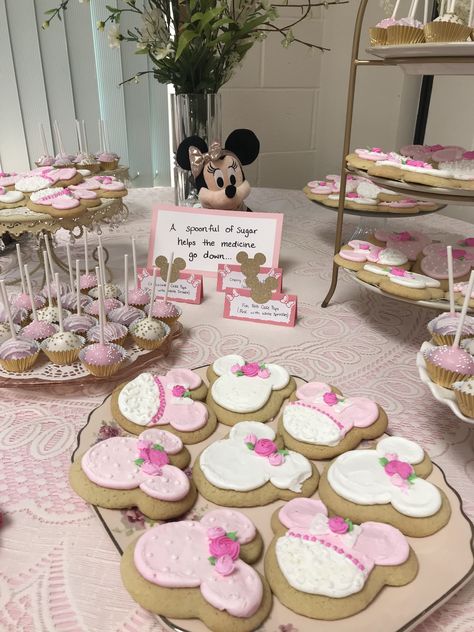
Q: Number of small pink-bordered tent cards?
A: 3